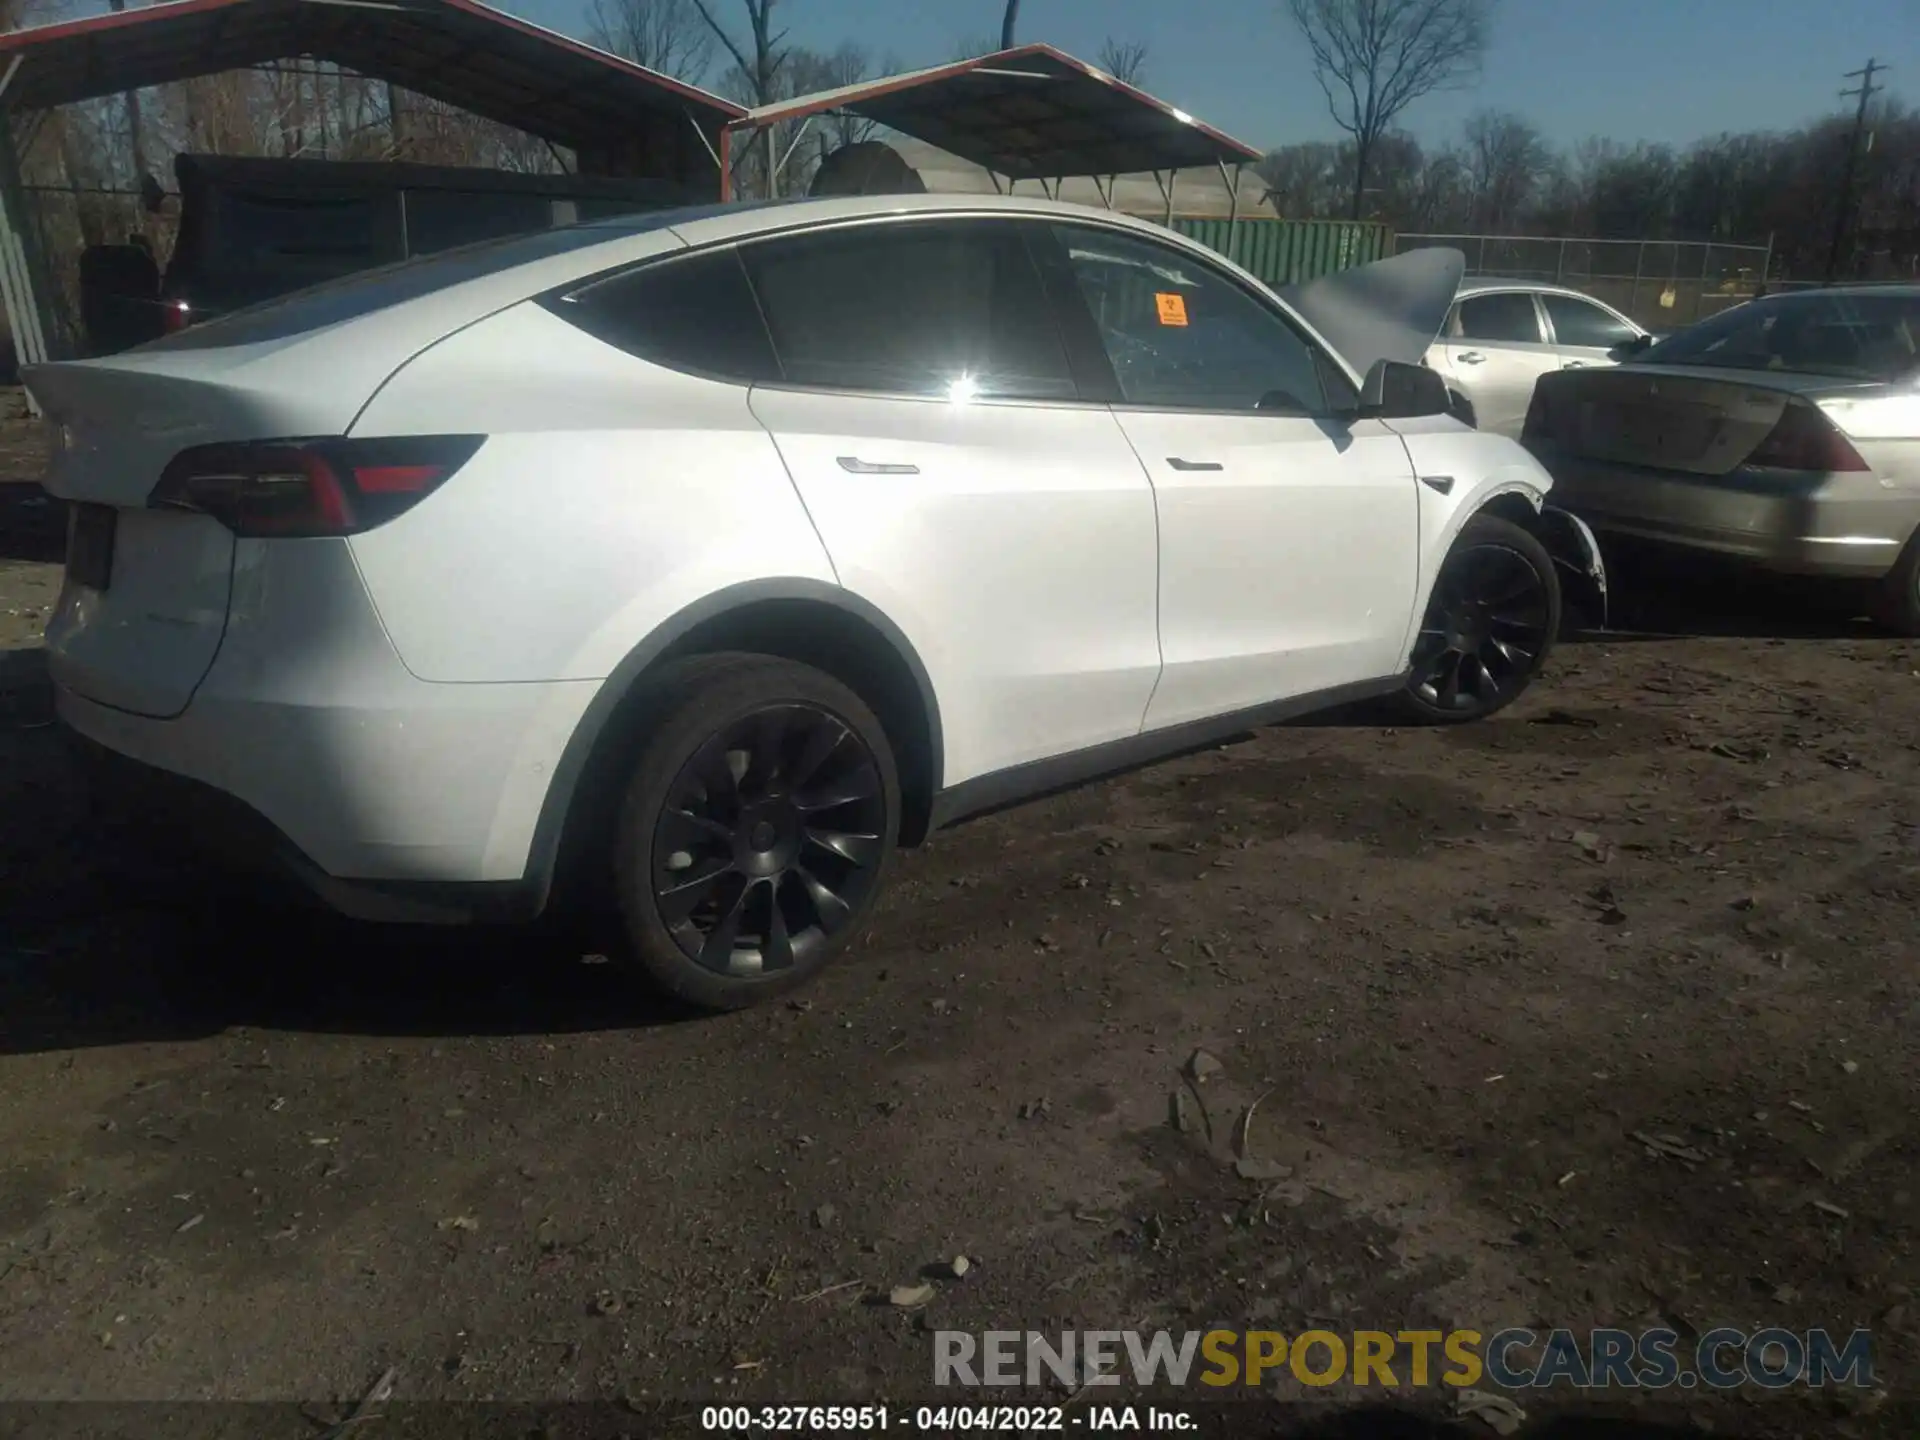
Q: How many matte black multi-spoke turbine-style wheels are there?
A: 2